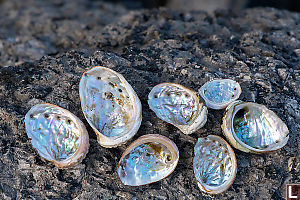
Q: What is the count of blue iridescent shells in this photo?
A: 7